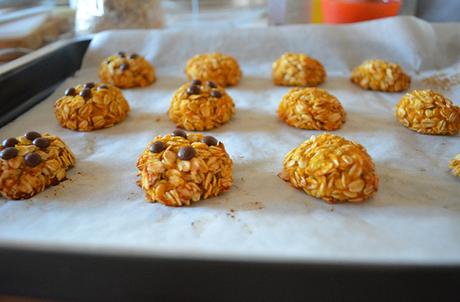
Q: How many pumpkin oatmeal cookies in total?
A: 12